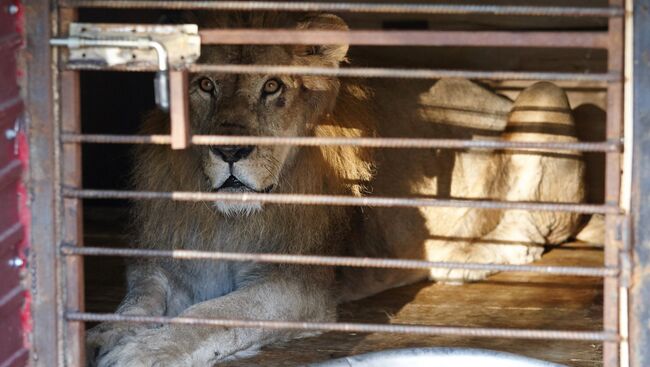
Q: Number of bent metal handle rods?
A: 1